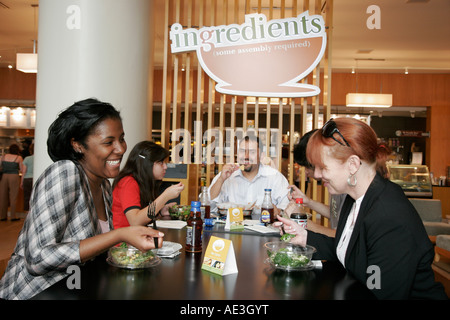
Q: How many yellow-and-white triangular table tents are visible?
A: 2